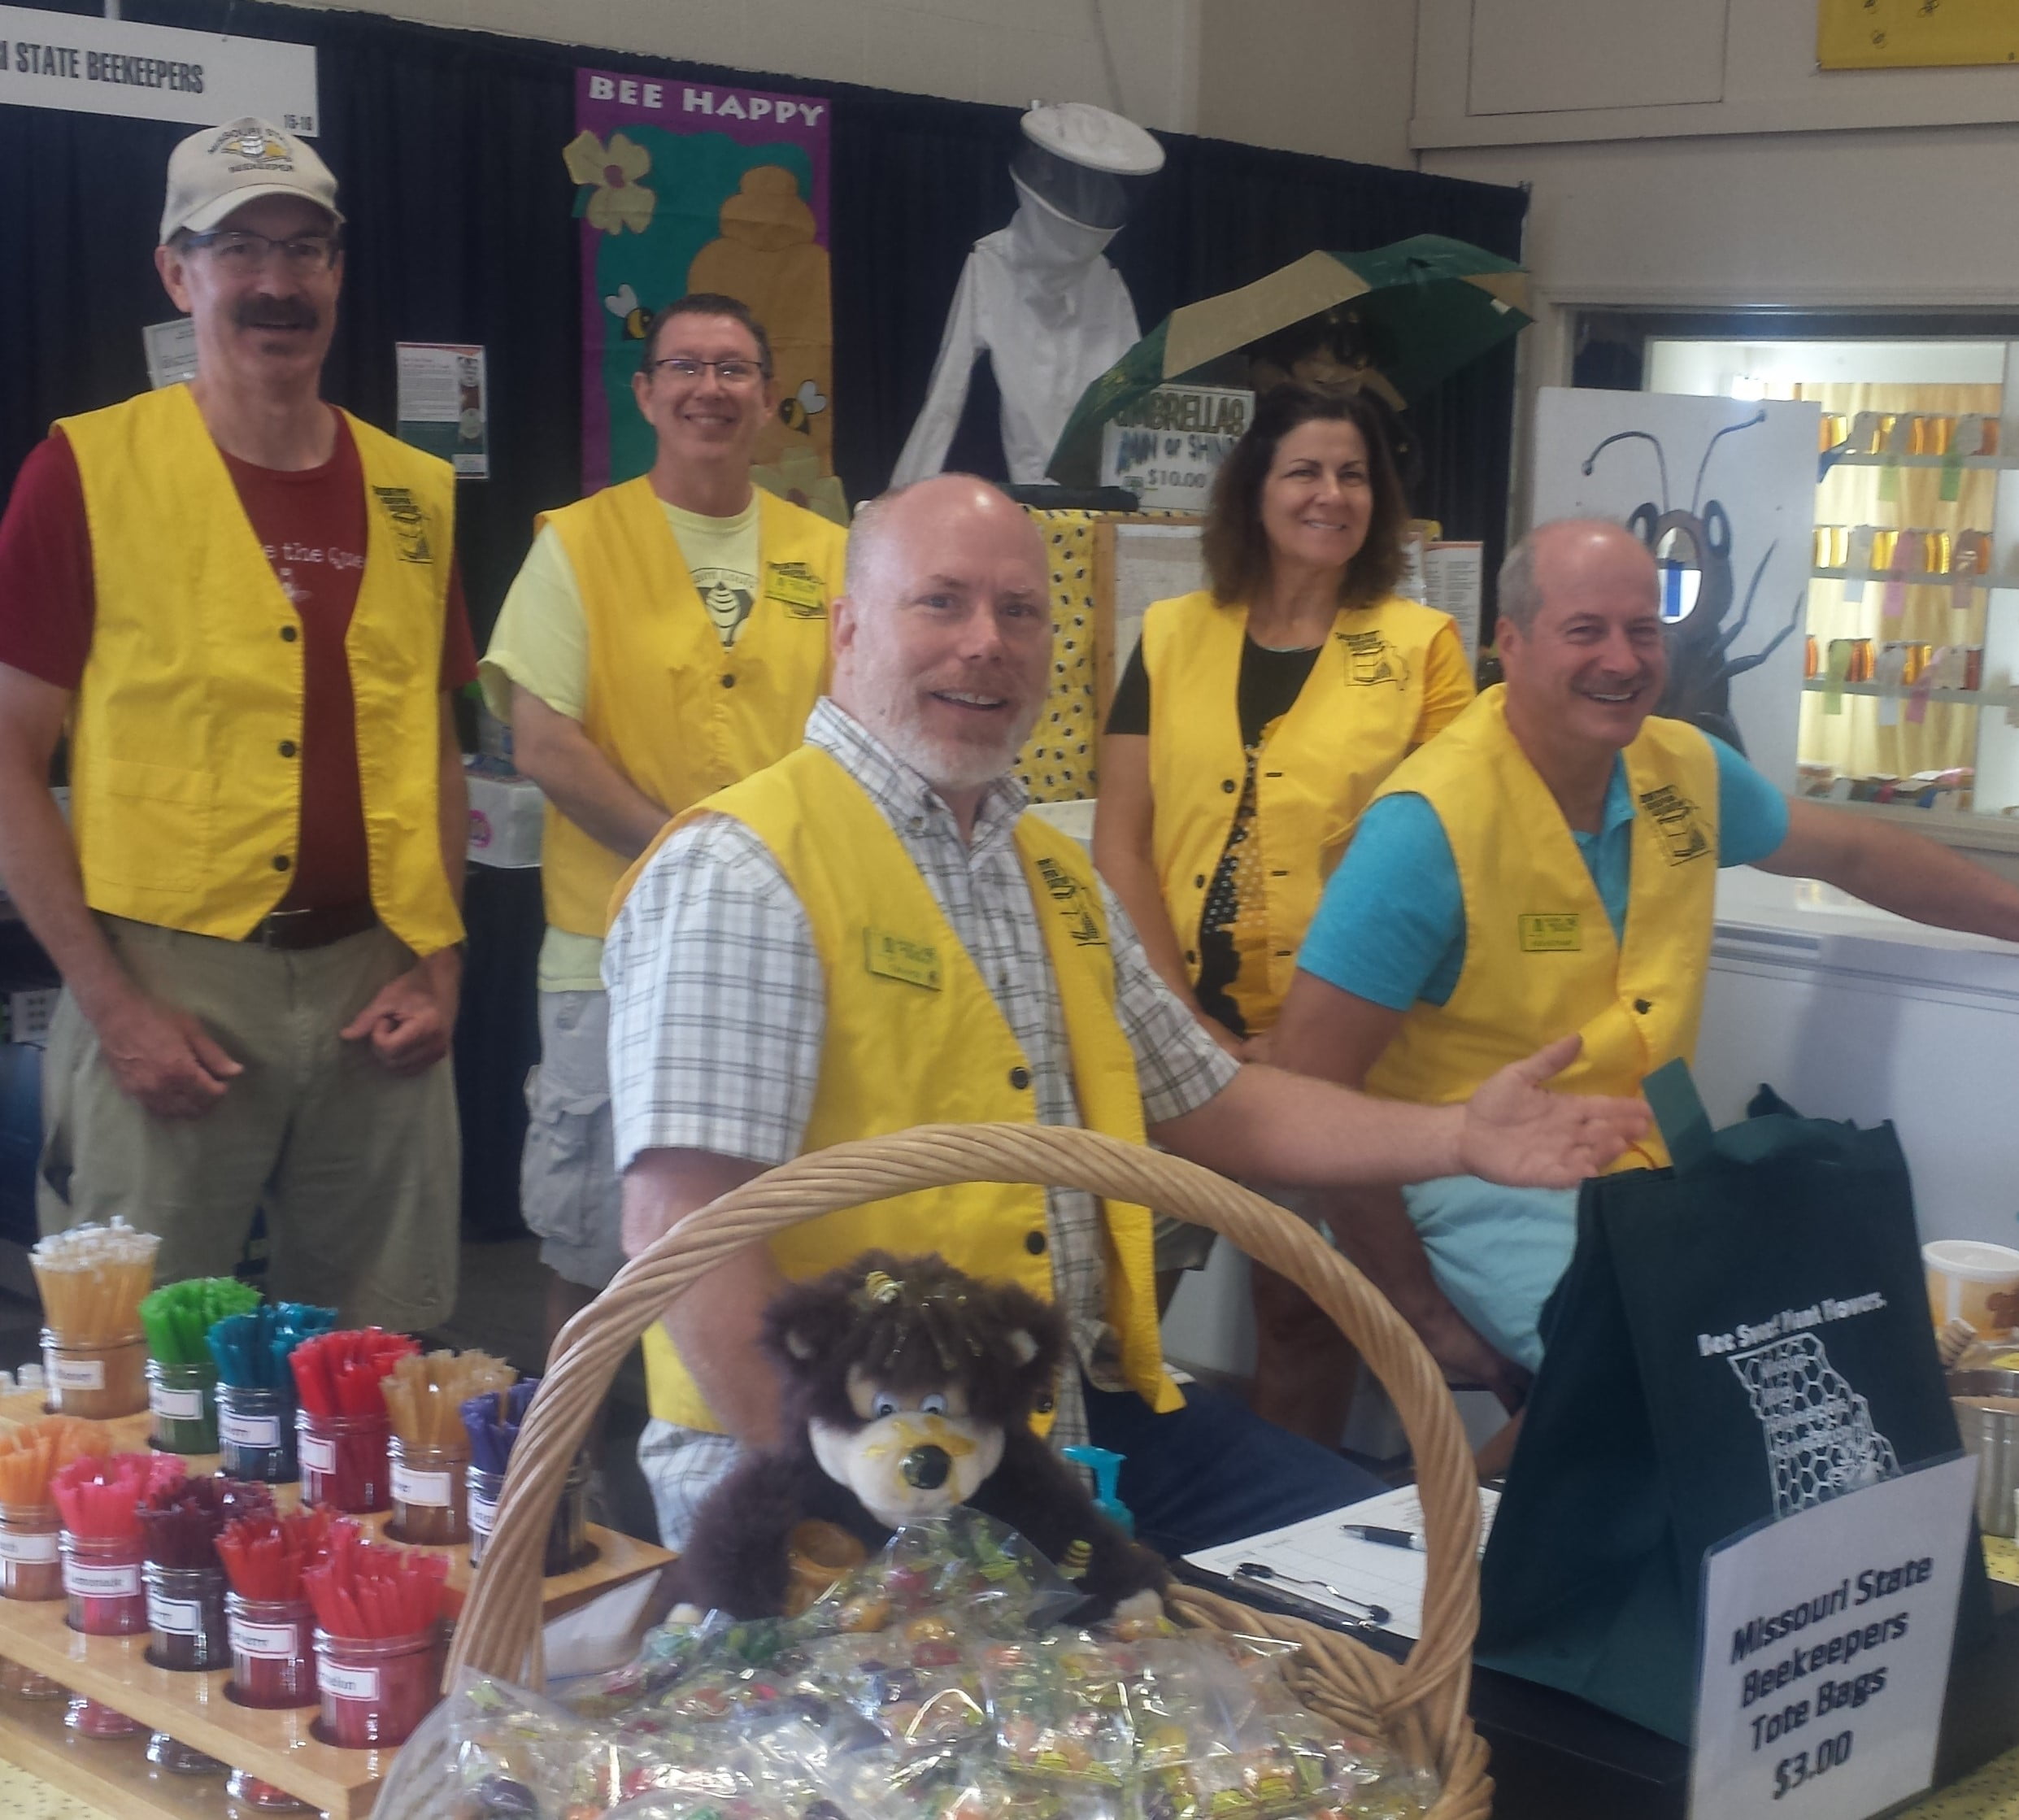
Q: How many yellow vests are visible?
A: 5